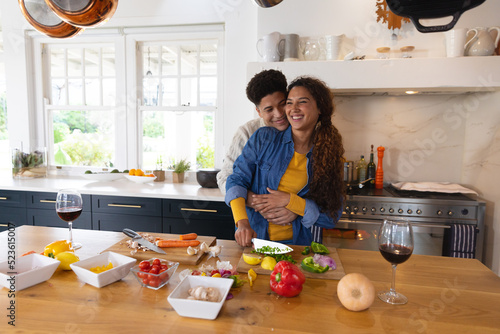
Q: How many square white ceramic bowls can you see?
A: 3